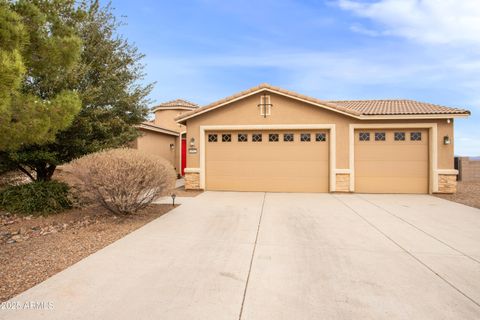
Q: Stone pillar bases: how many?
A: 3